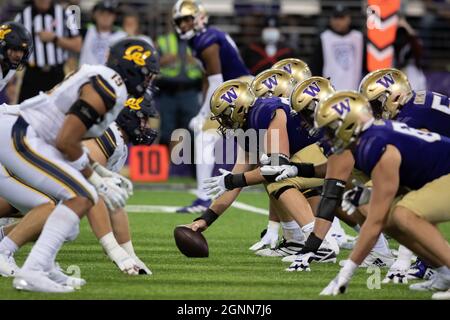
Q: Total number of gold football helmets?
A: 7